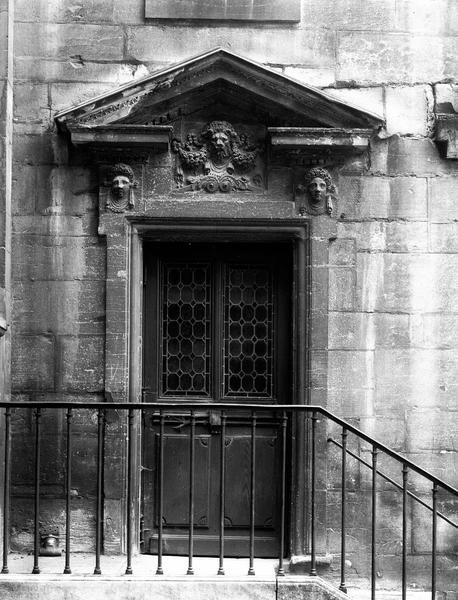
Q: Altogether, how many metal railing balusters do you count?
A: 15